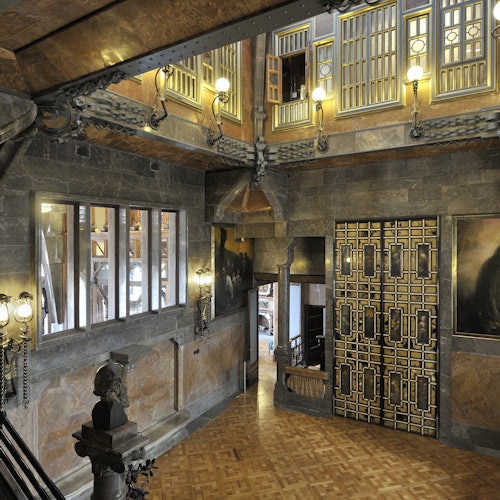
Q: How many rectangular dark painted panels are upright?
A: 12